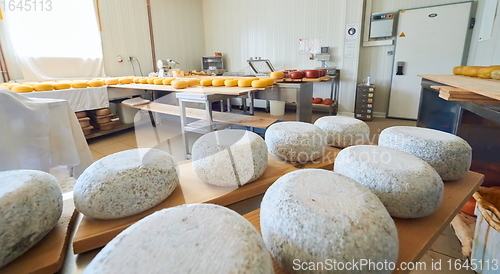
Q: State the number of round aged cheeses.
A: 9